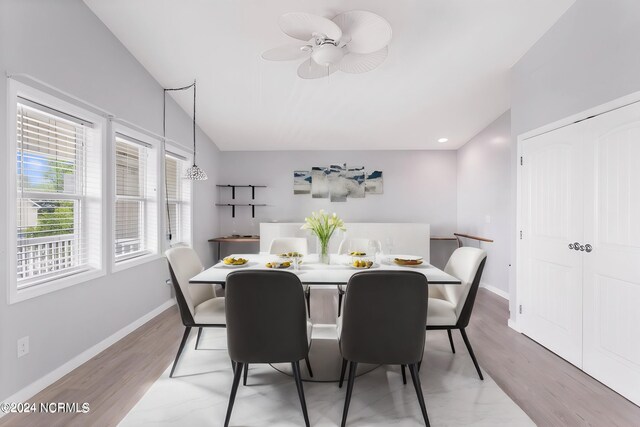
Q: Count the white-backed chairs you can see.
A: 4